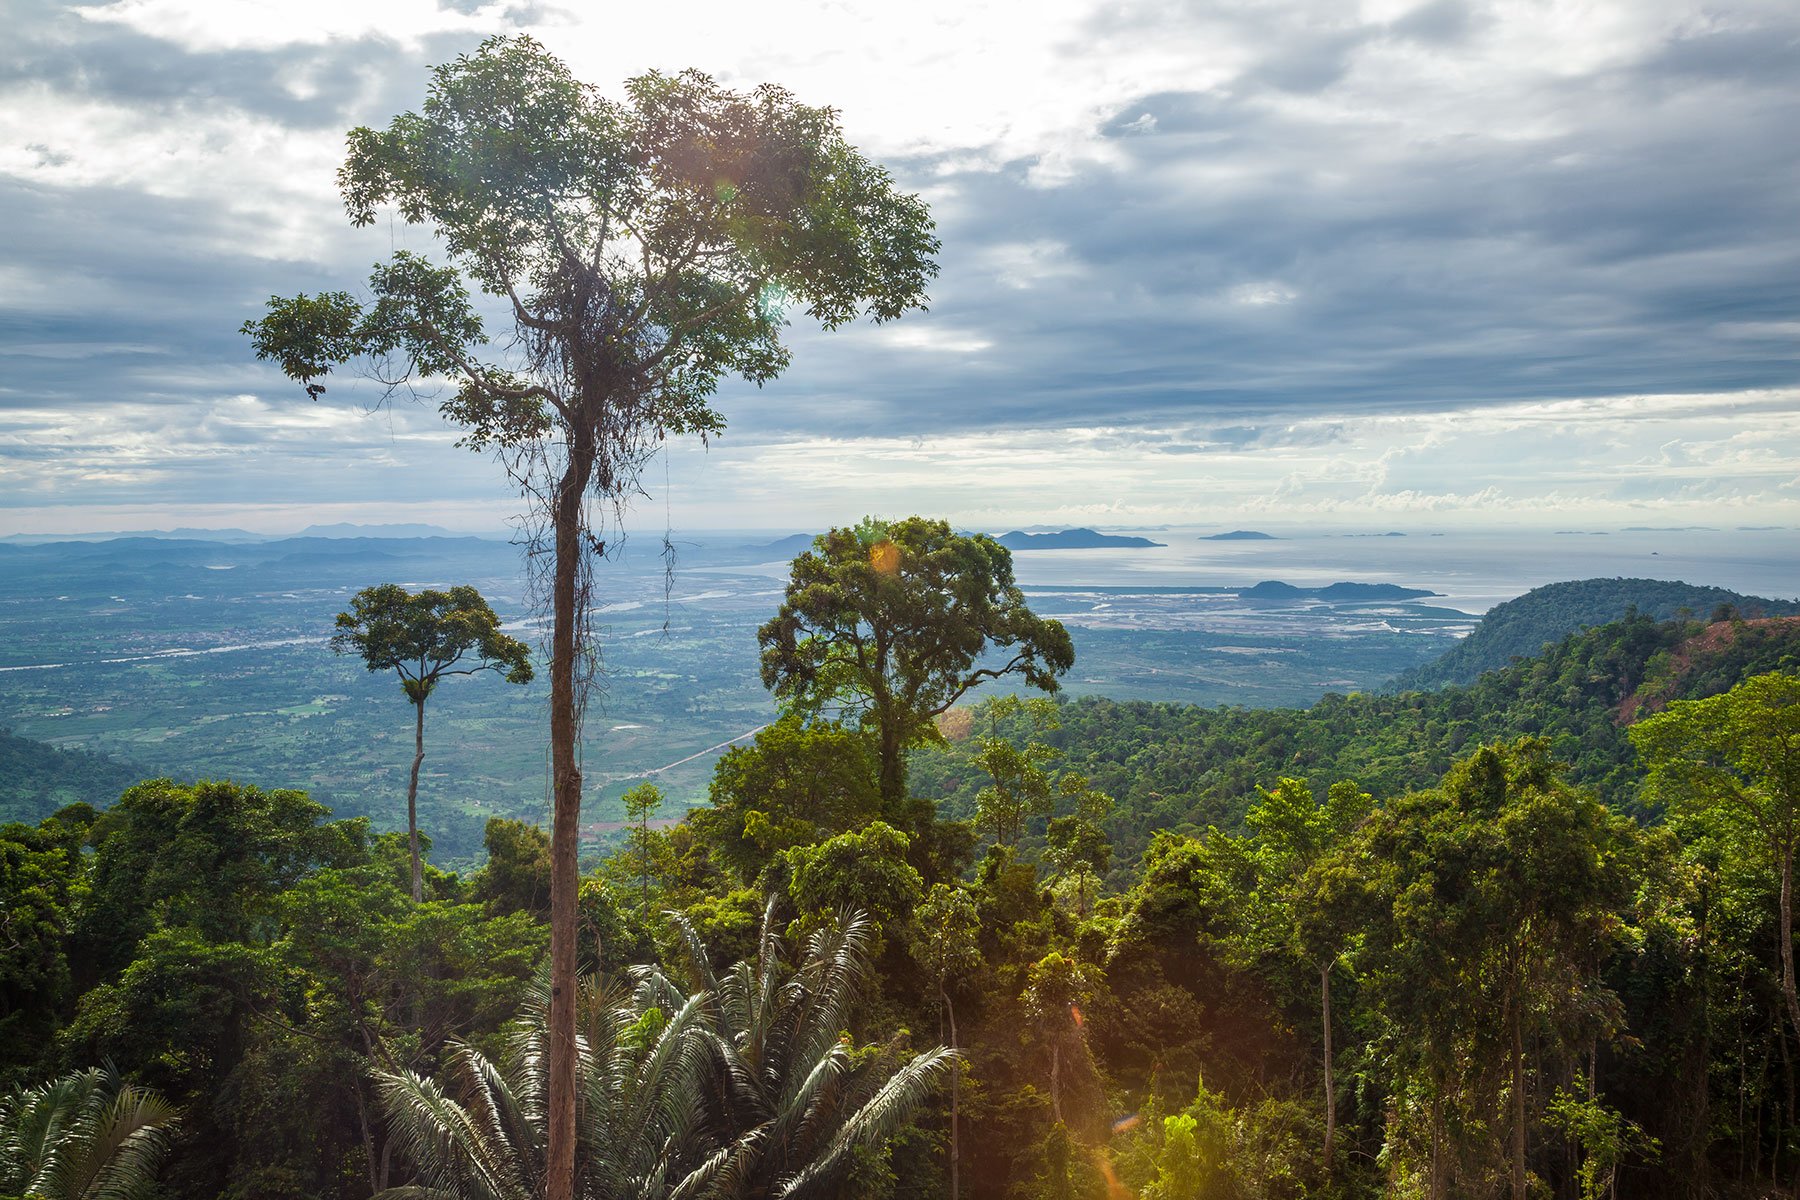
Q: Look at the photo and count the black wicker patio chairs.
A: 0